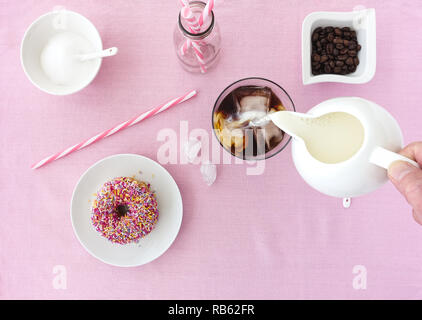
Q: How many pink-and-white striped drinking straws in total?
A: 4